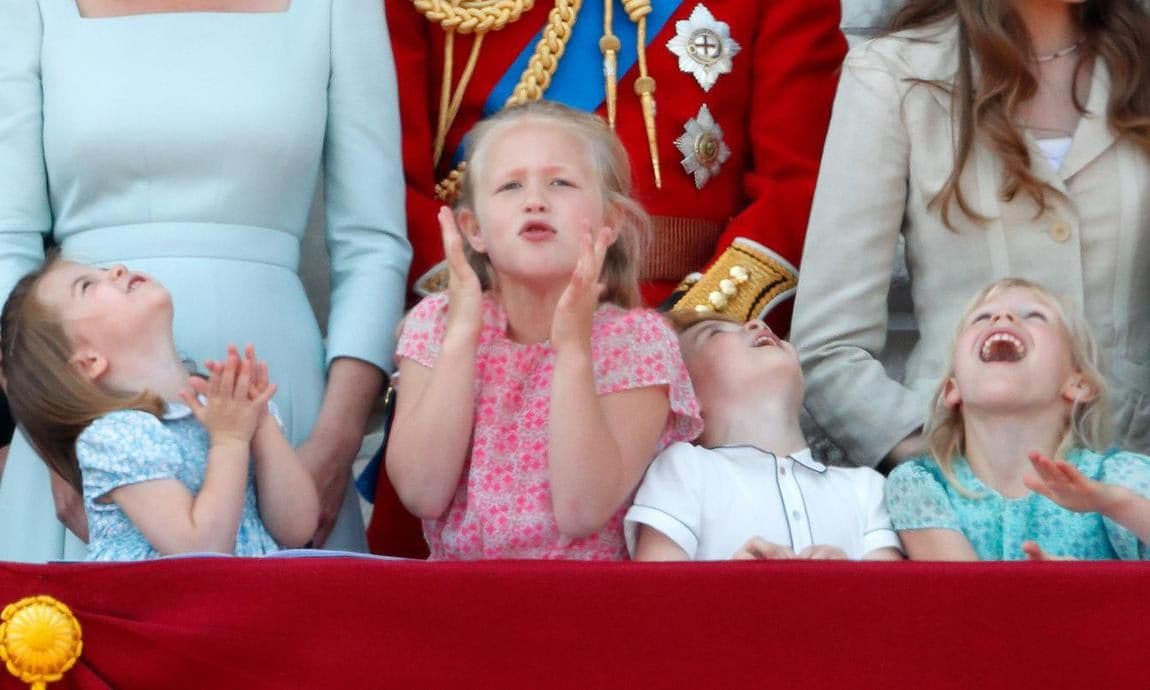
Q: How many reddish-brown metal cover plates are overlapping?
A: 0